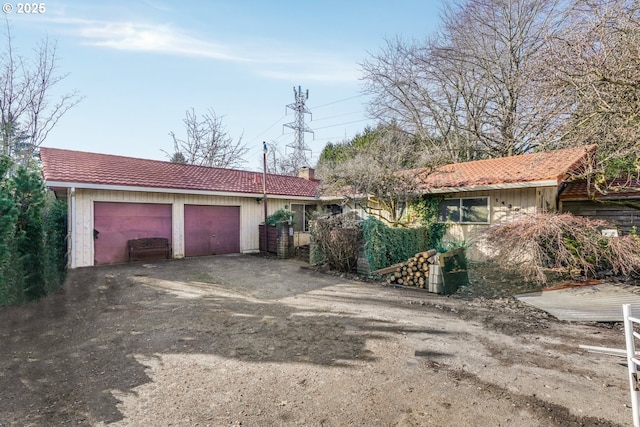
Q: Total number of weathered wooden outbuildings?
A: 1